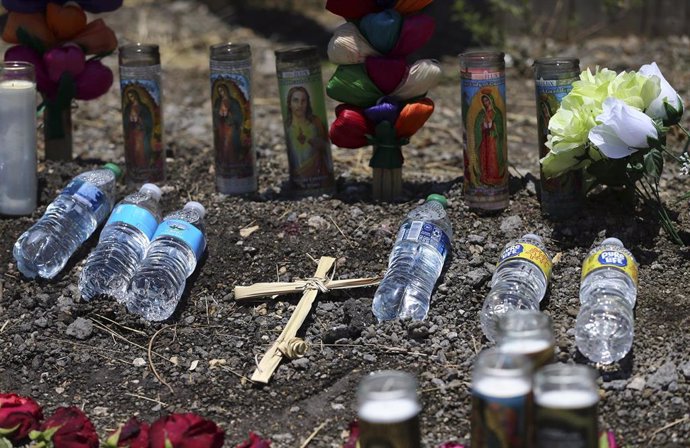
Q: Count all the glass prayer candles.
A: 10